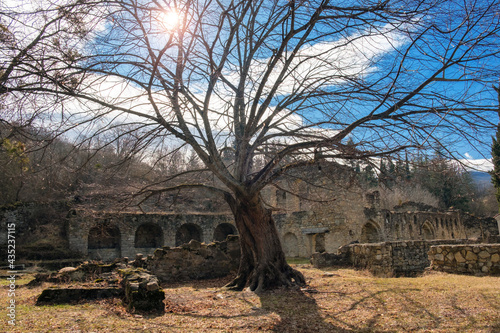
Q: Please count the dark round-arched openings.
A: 4